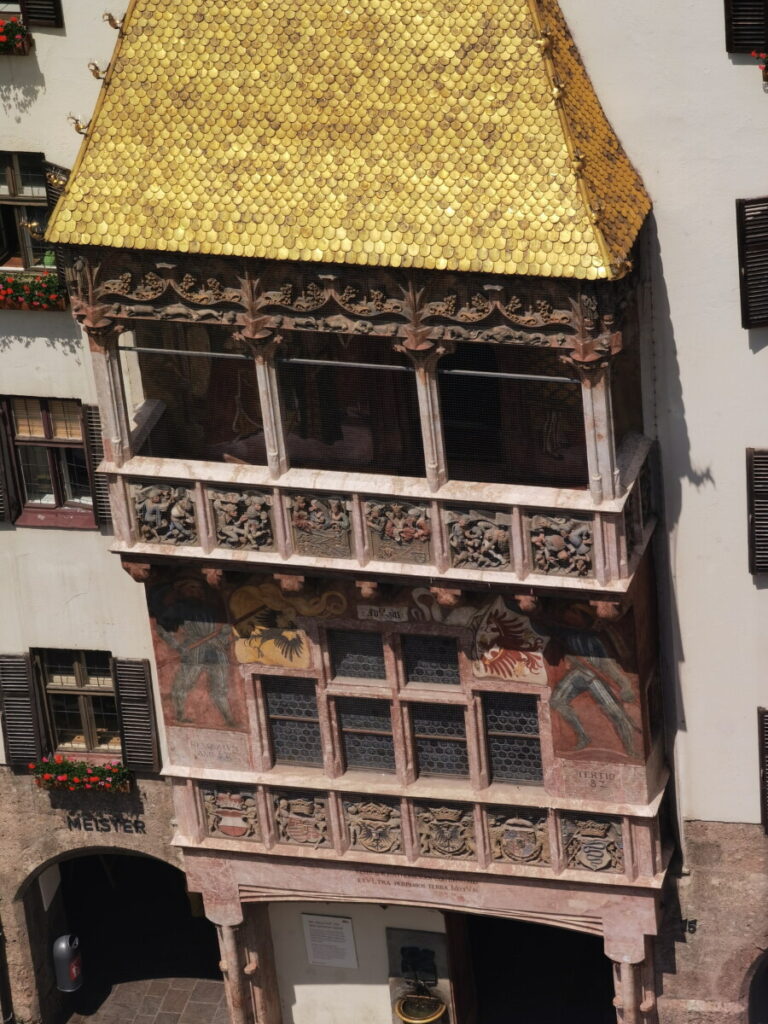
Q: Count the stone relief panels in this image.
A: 12